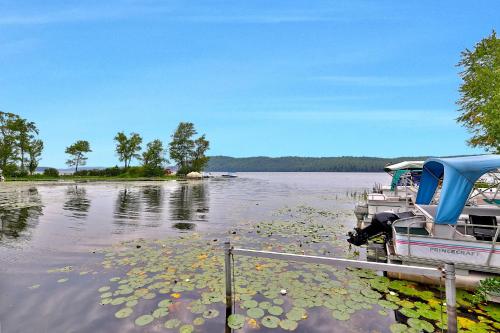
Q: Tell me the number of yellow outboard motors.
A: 0